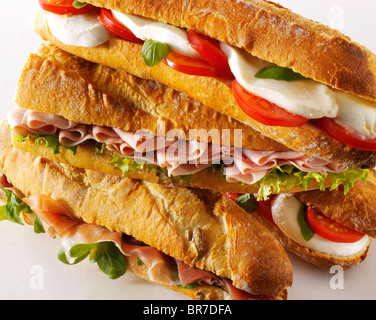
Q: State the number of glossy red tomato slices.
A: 8